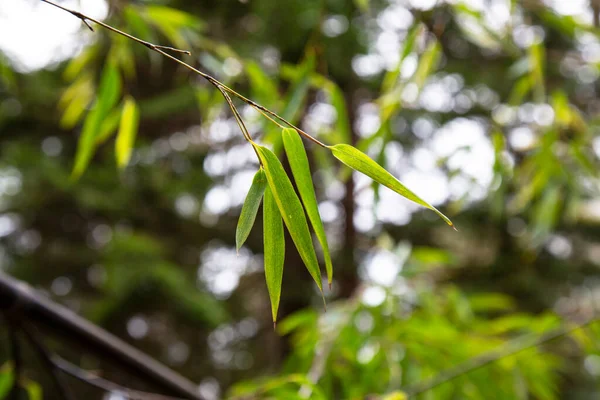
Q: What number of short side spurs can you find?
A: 2